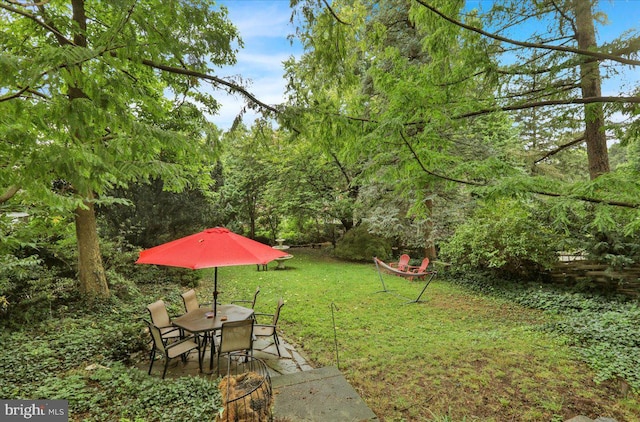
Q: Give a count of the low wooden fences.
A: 1